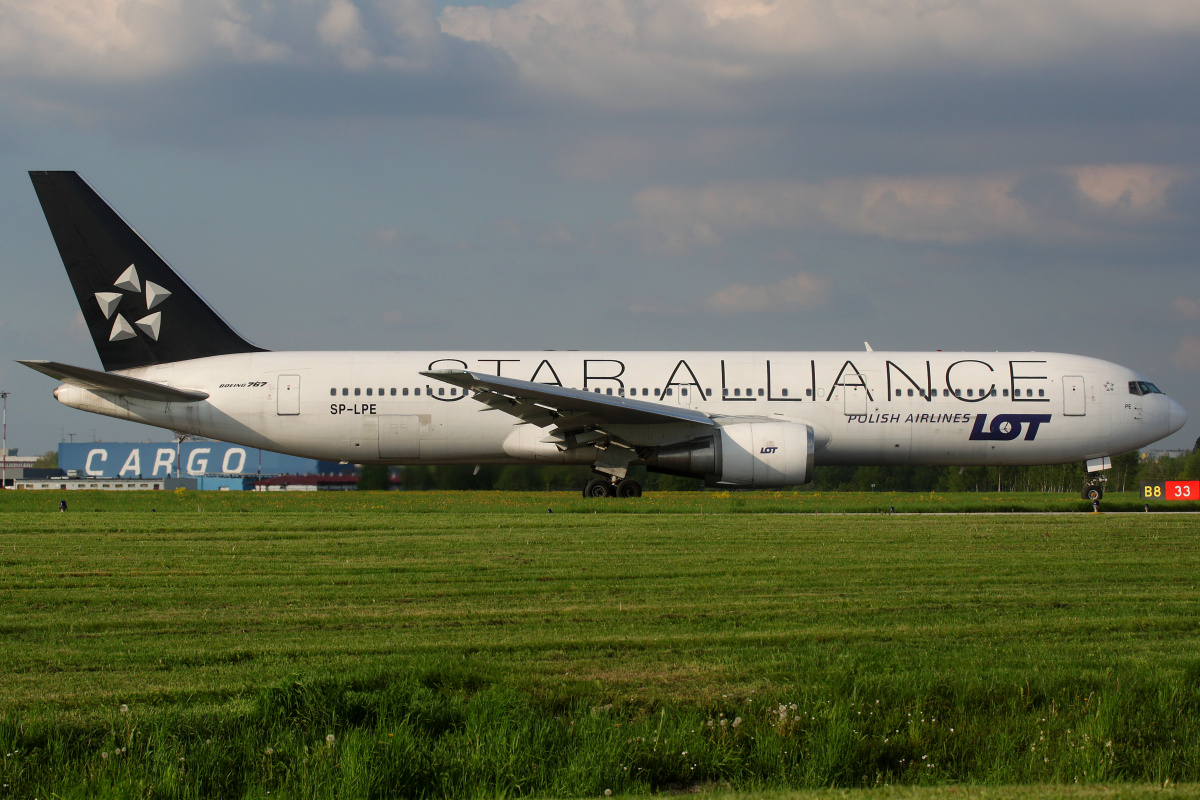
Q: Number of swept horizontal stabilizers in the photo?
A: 1